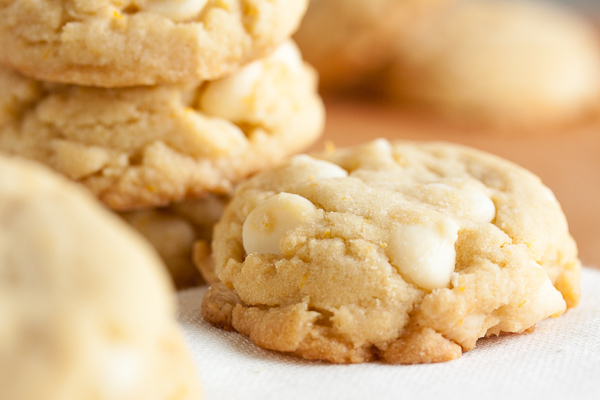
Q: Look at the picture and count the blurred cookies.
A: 3